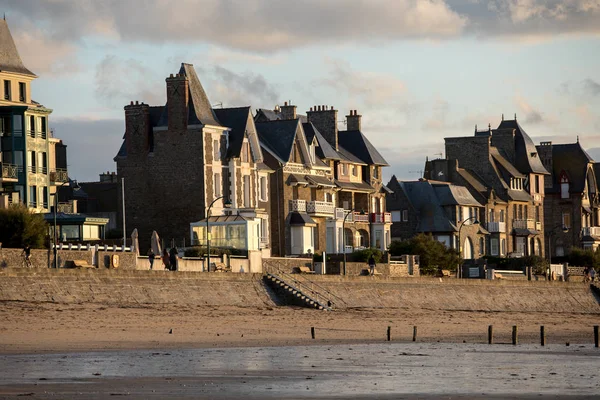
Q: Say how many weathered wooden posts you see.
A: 7